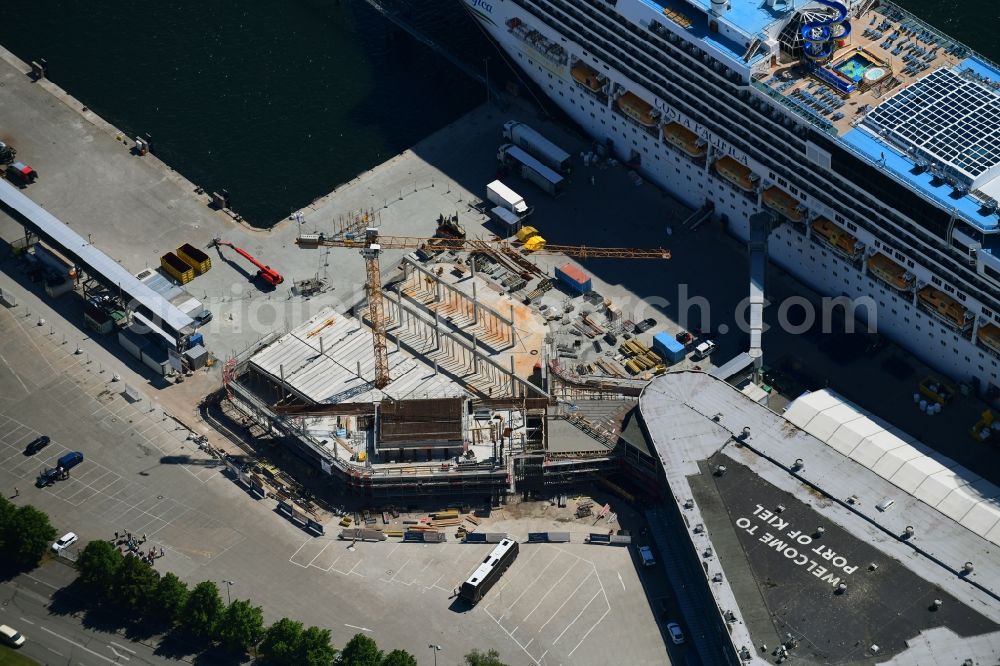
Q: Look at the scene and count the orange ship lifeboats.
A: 9